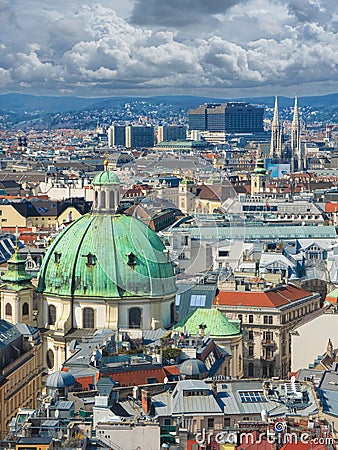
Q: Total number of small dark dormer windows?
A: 3